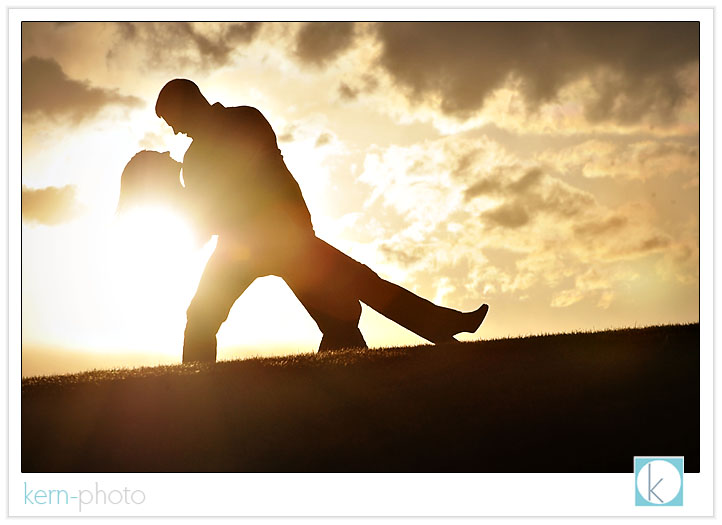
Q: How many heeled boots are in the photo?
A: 1